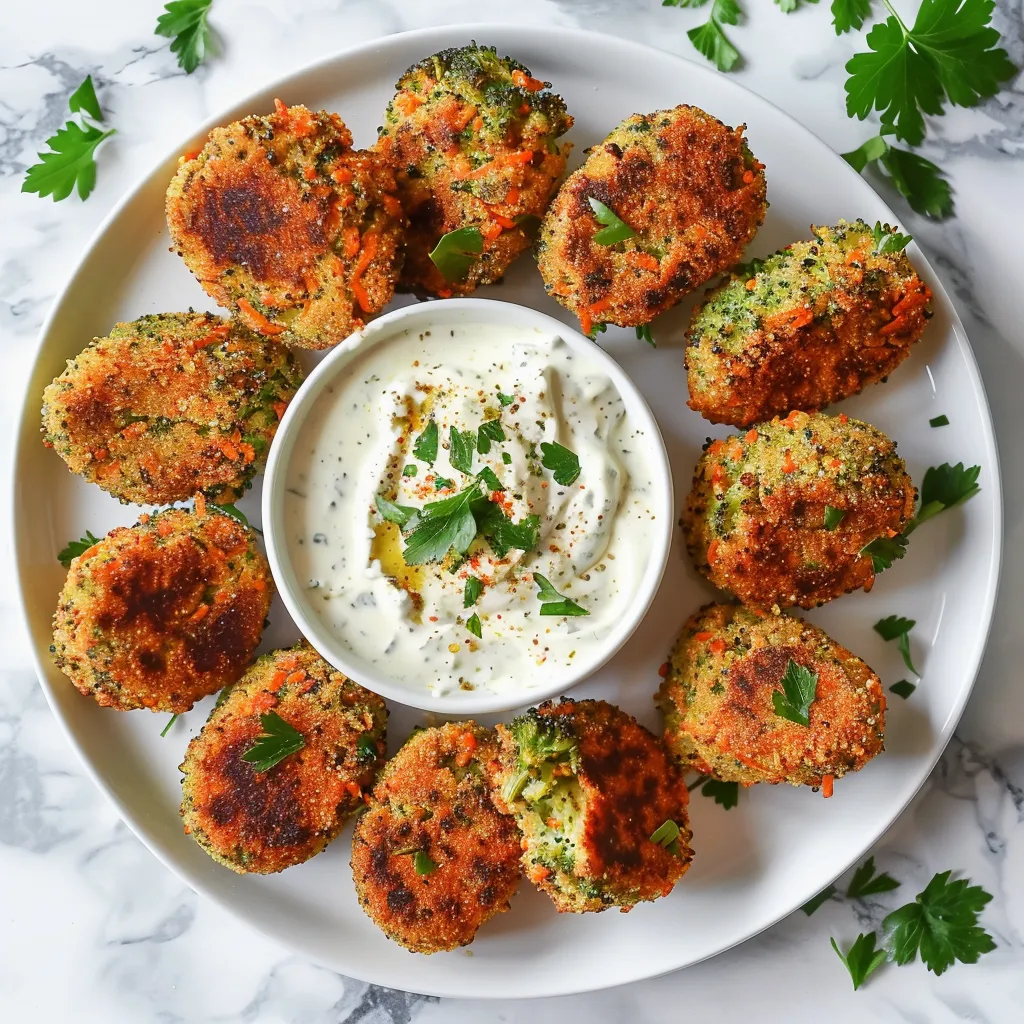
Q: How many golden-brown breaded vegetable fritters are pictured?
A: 11